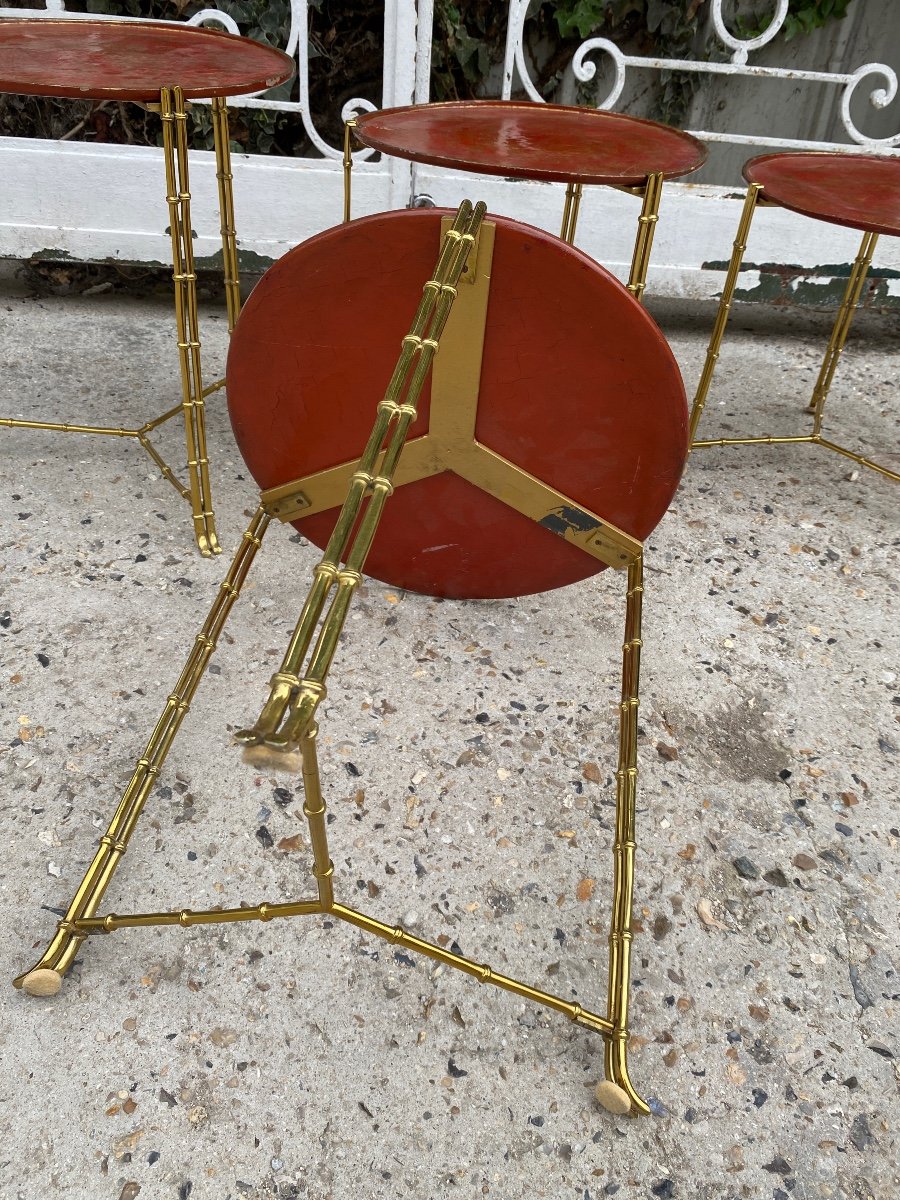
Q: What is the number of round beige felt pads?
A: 3